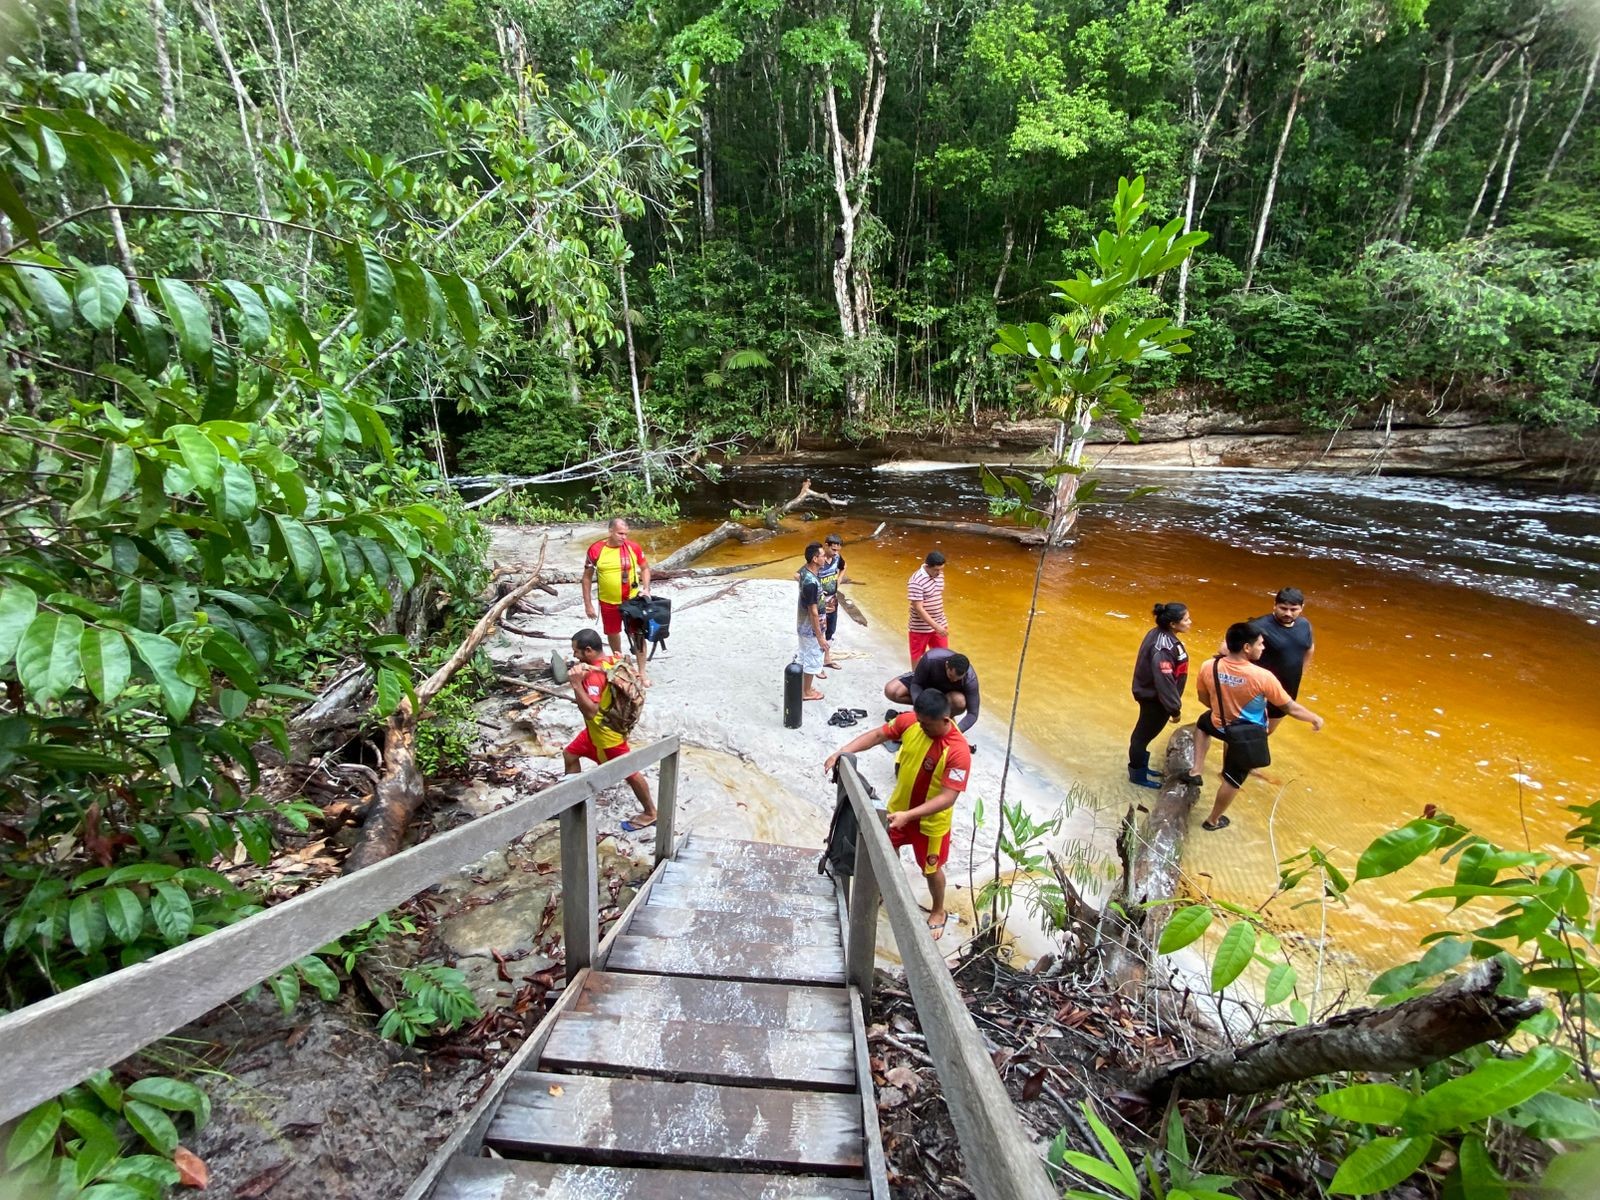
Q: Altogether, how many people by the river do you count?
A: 10